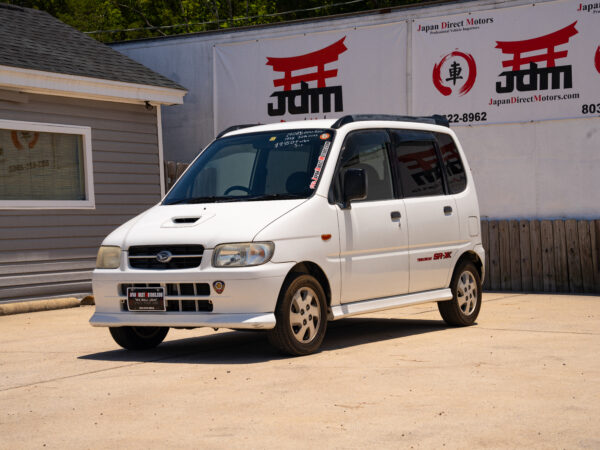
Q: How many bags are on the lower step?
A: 0